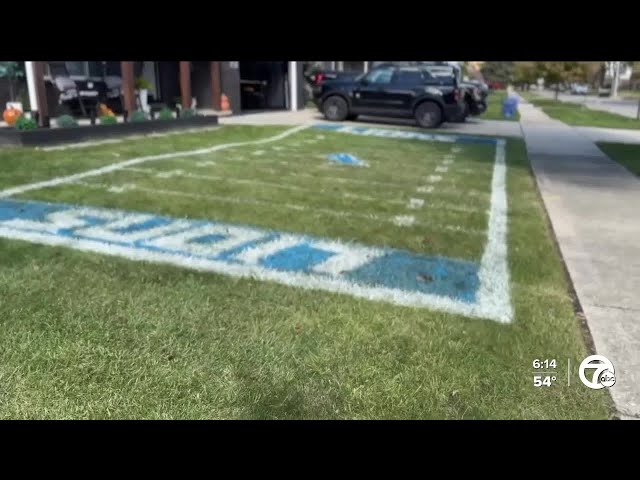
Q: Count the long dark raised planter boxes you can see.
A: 1